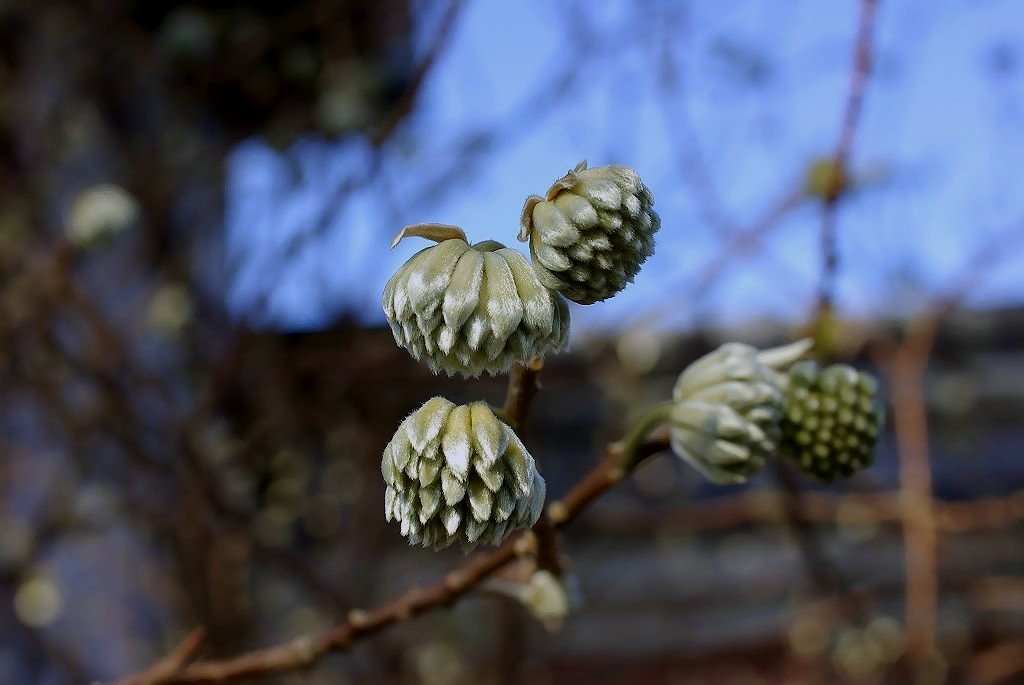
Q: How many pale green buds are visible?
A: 5